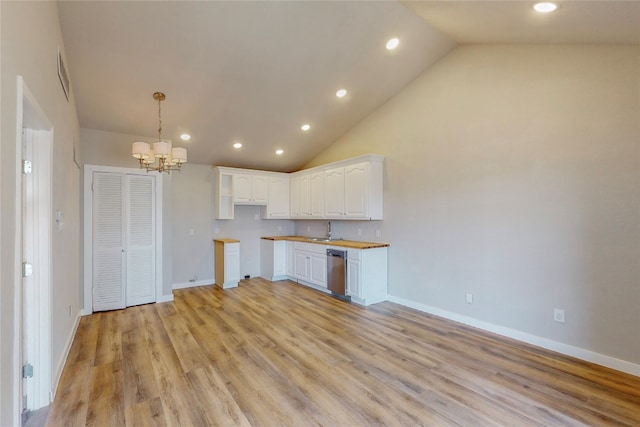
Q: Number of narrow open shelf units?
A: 1